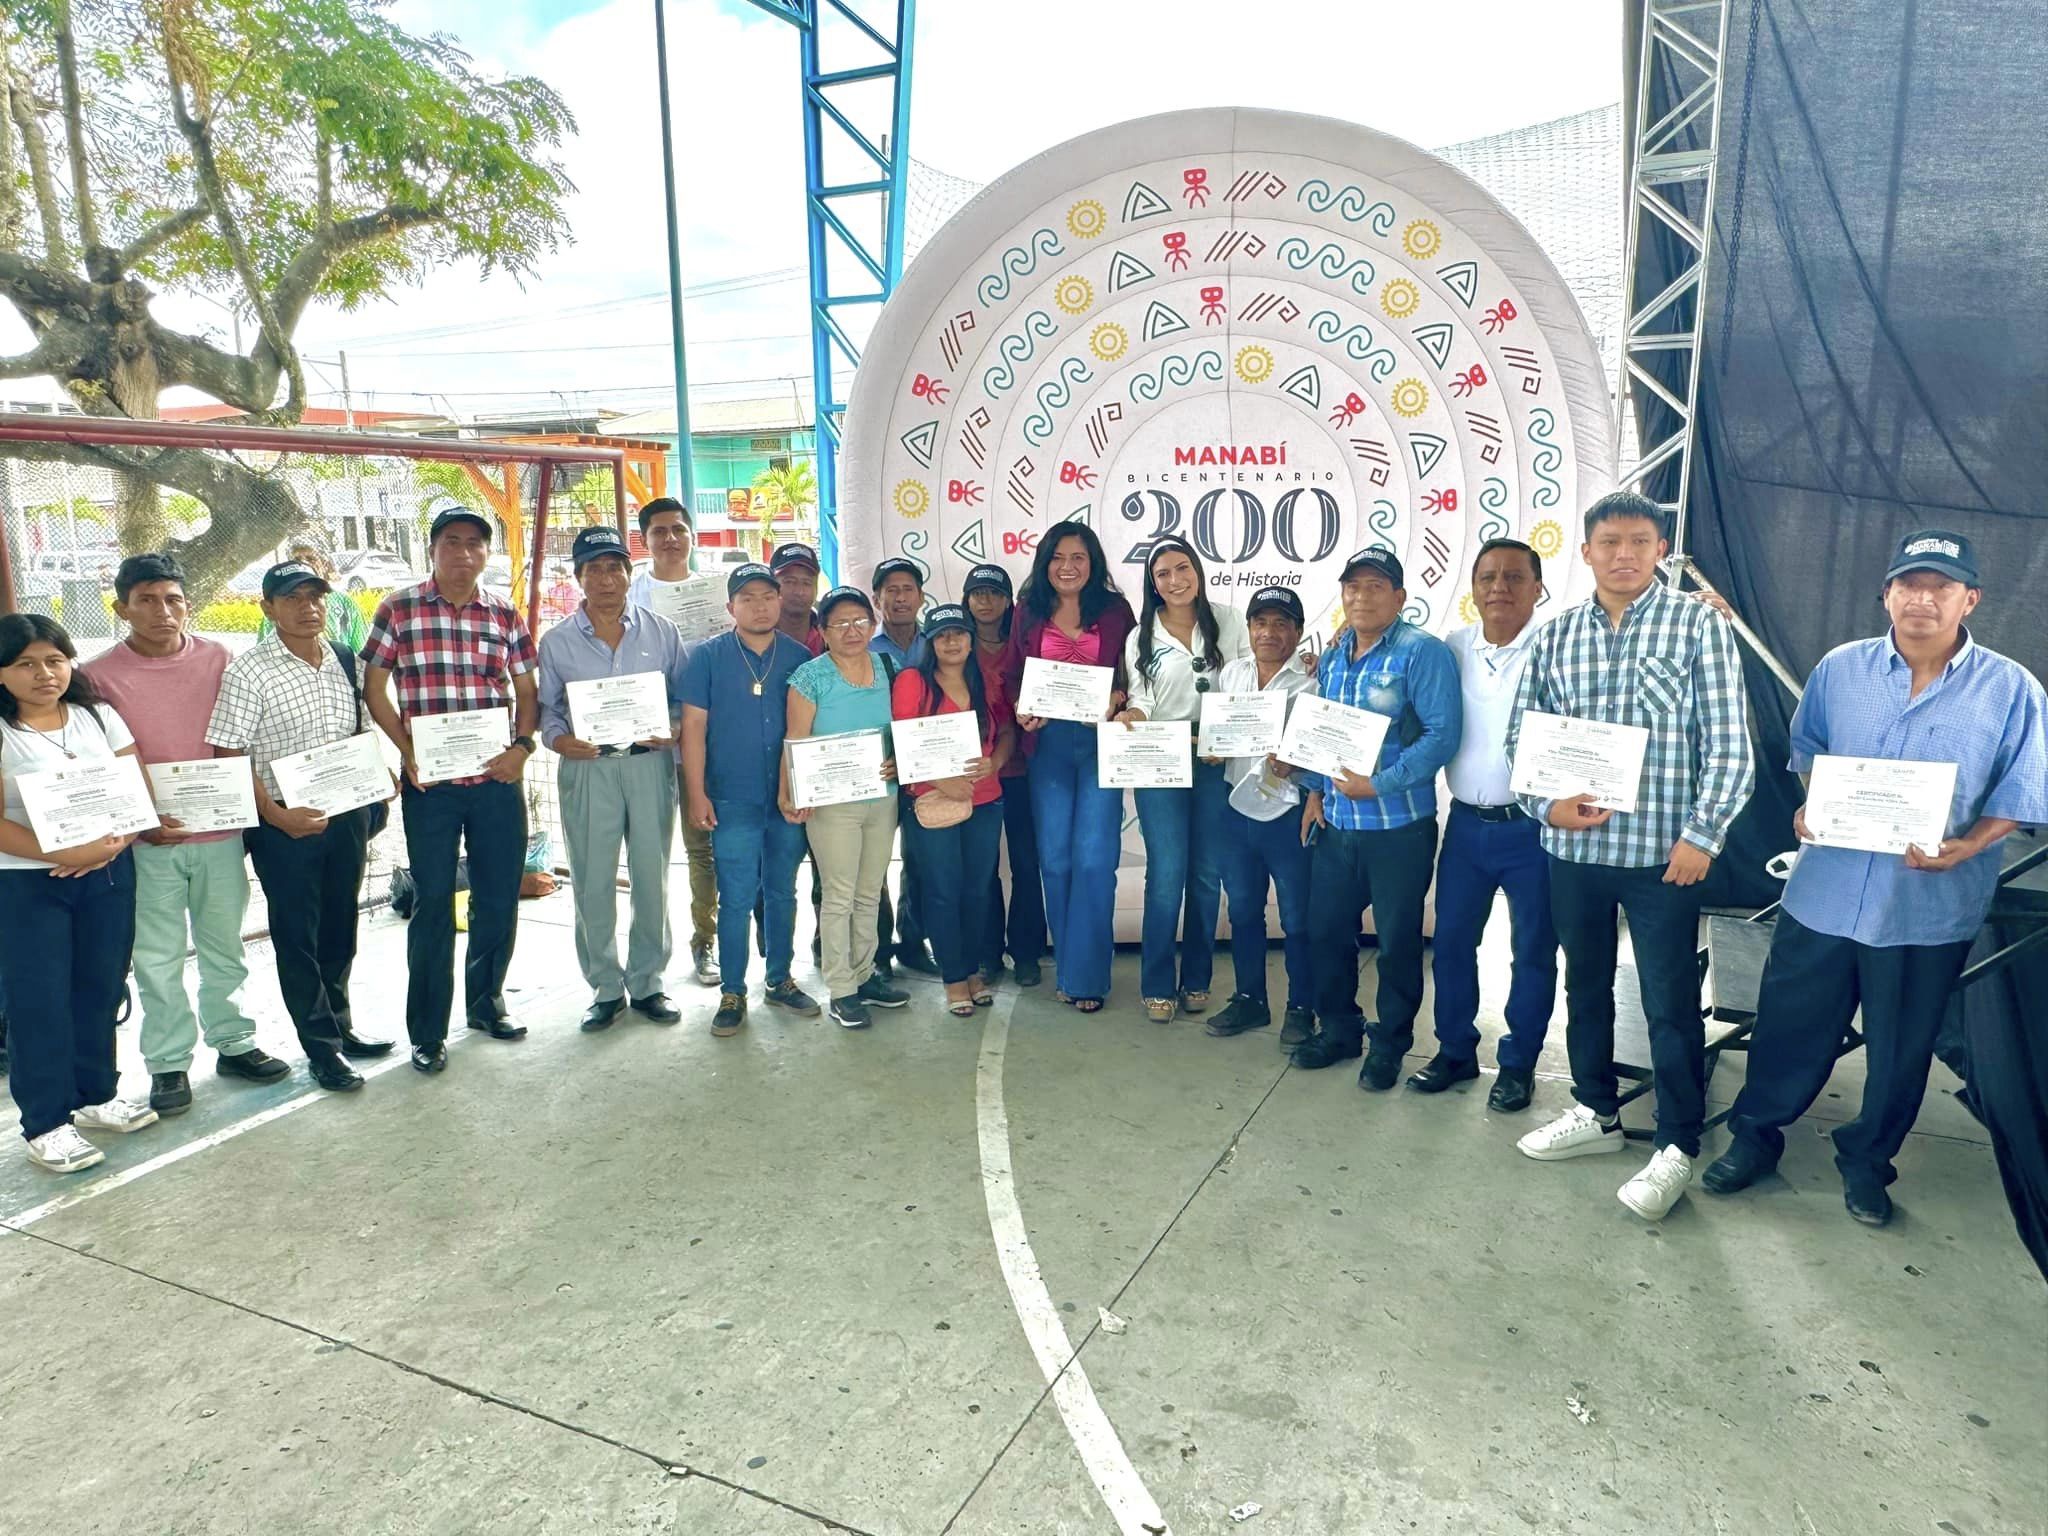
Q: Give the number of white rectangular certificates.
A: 14